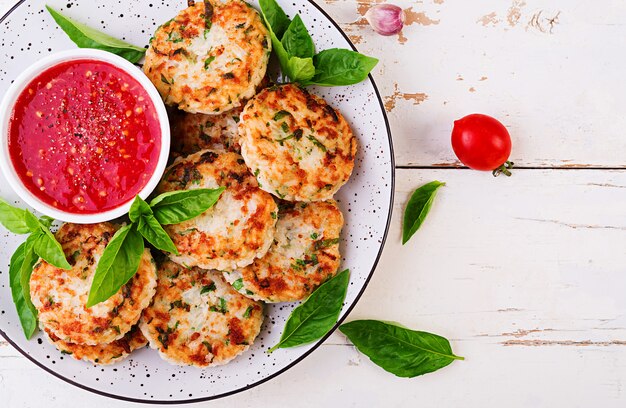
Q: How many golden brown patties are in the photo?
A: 8